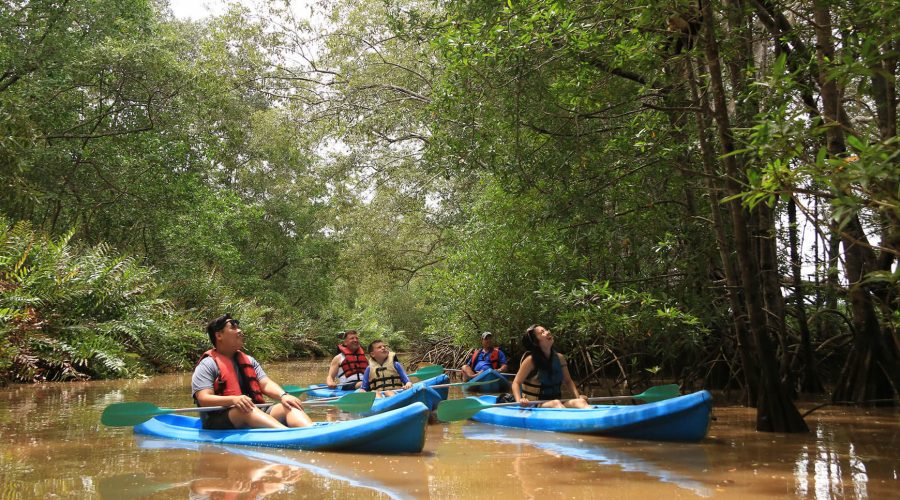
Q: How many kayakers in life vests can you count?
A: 5